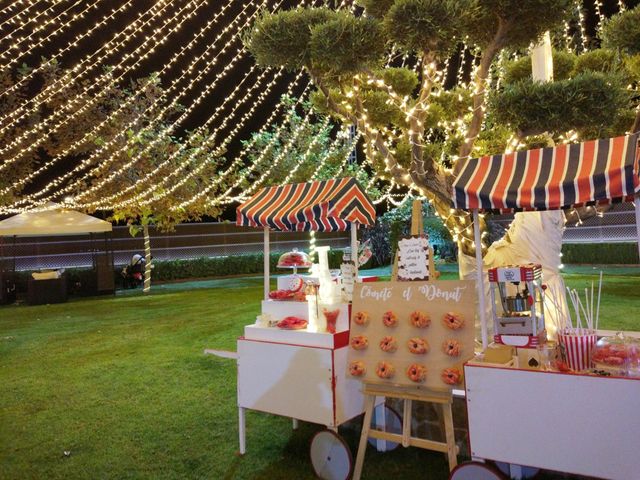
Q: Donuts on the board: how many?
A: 12